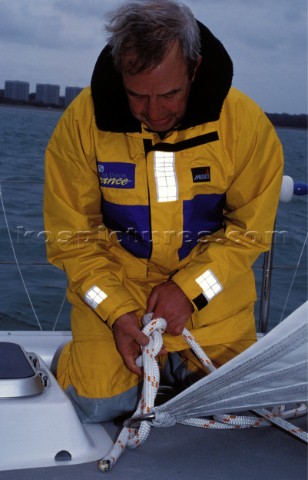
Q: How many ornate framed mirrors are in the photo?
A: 0